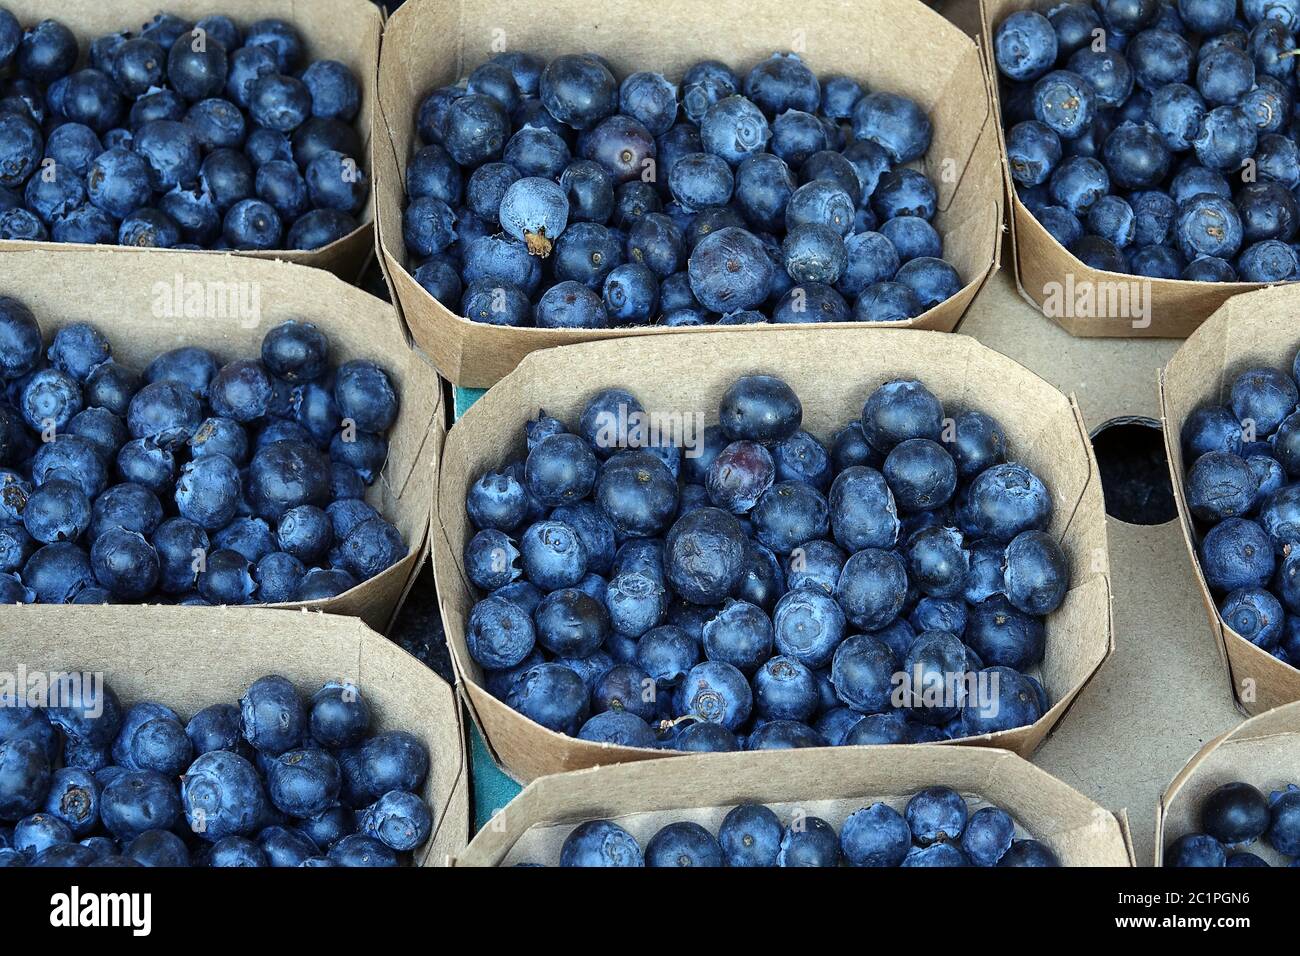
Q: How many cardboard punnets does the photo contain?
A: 9